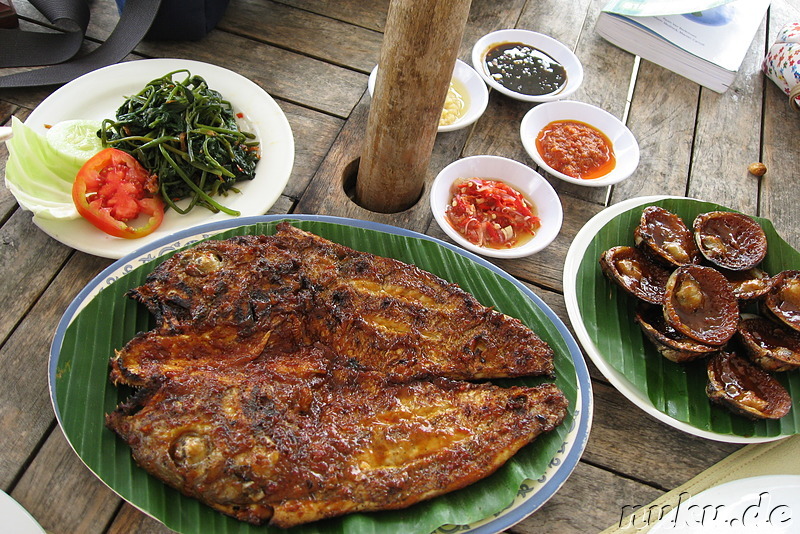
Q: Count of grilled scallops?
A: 9